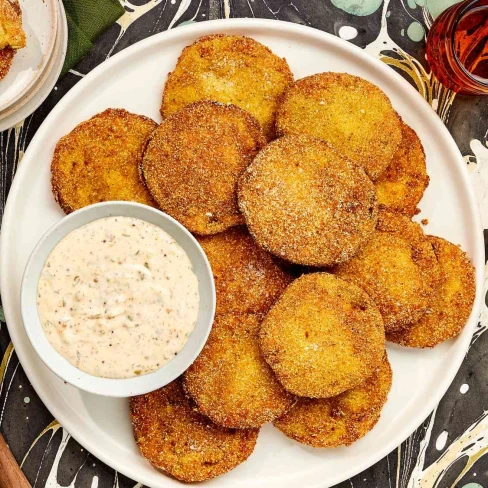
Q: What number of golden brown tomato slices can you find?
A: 13